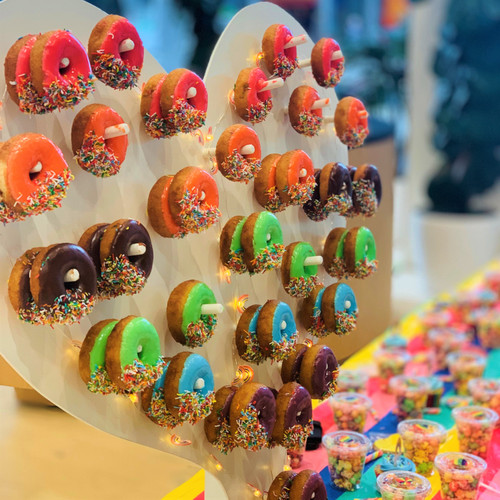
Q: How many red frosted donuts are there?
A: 8